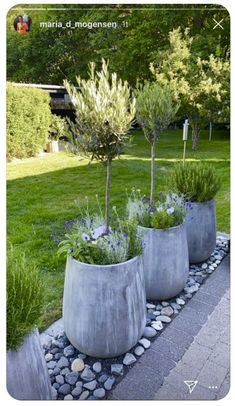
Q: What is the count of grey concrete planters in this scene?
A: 4